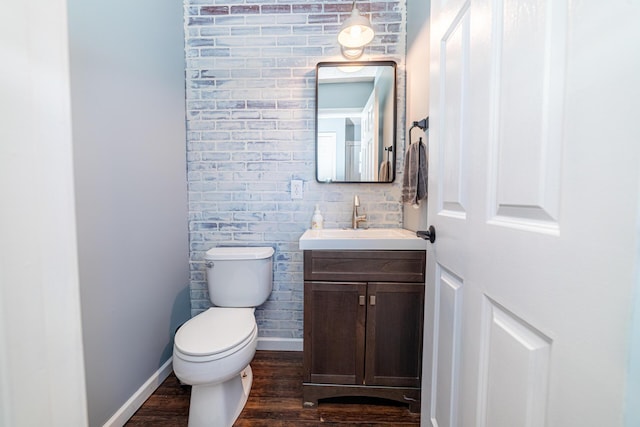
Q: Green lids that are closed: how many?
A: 0